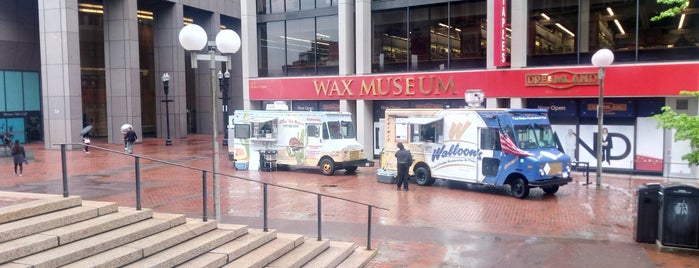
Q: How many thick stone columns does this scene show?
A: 4